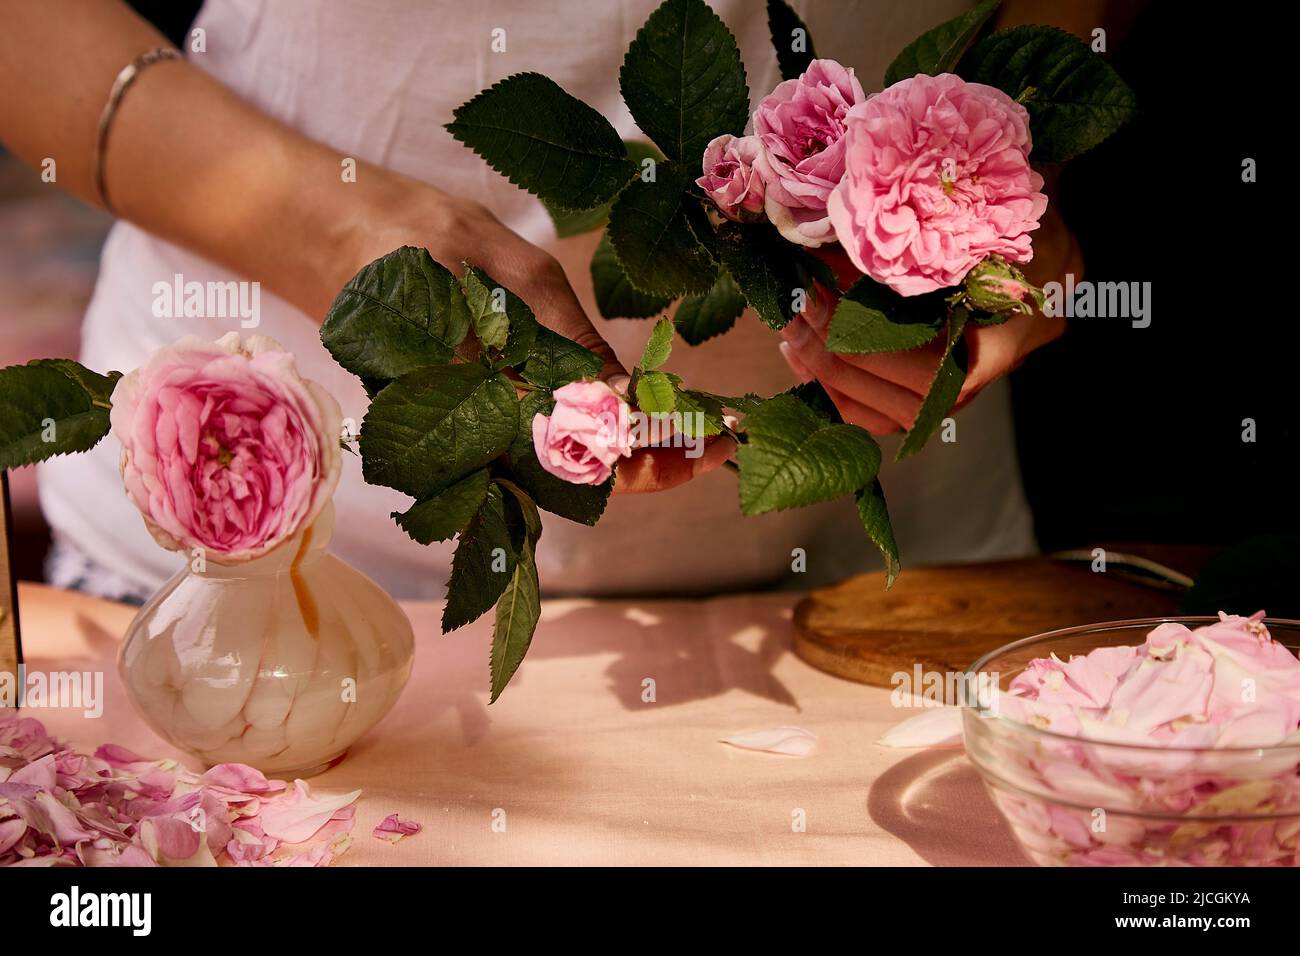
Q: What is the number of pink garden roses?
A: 5